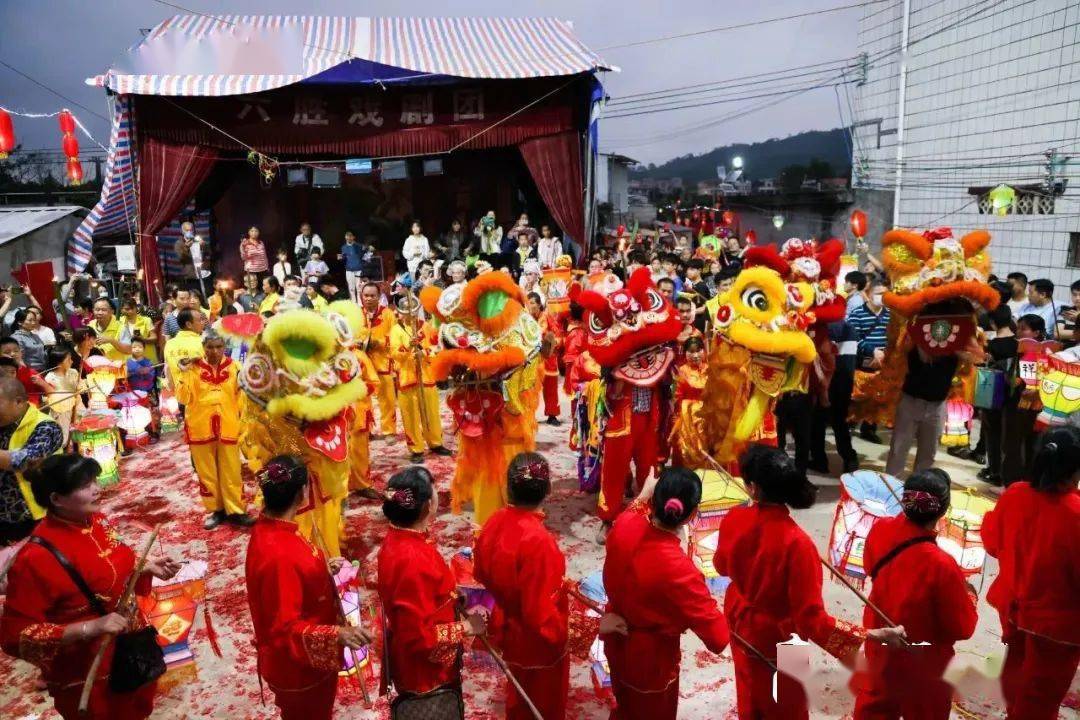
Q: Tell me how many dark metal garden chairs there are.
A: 0